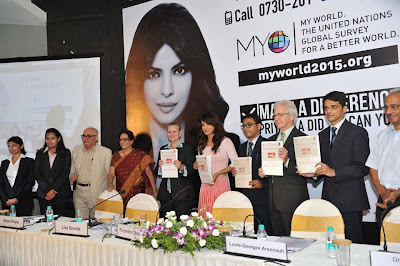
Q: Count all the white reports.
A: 5